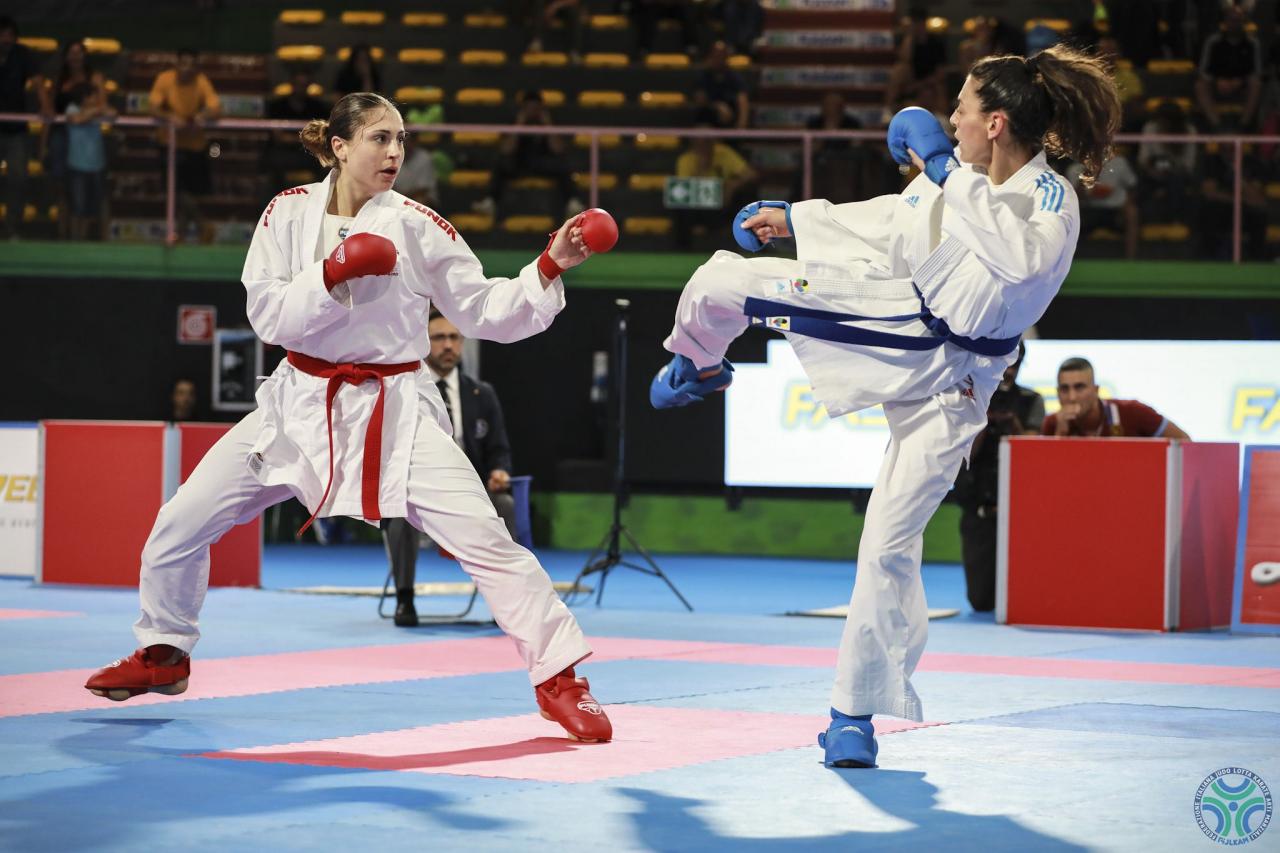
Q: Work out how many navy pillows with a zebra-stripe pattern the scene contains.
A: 0